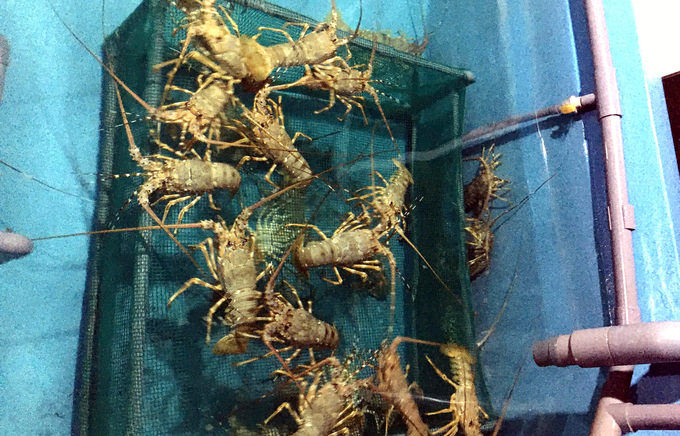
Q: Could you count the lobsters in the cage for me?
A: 13